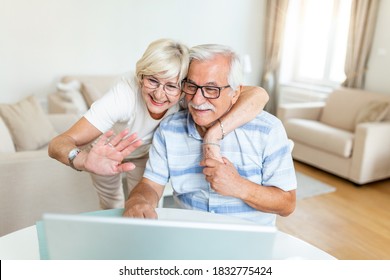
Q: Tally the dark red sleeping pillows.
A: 0